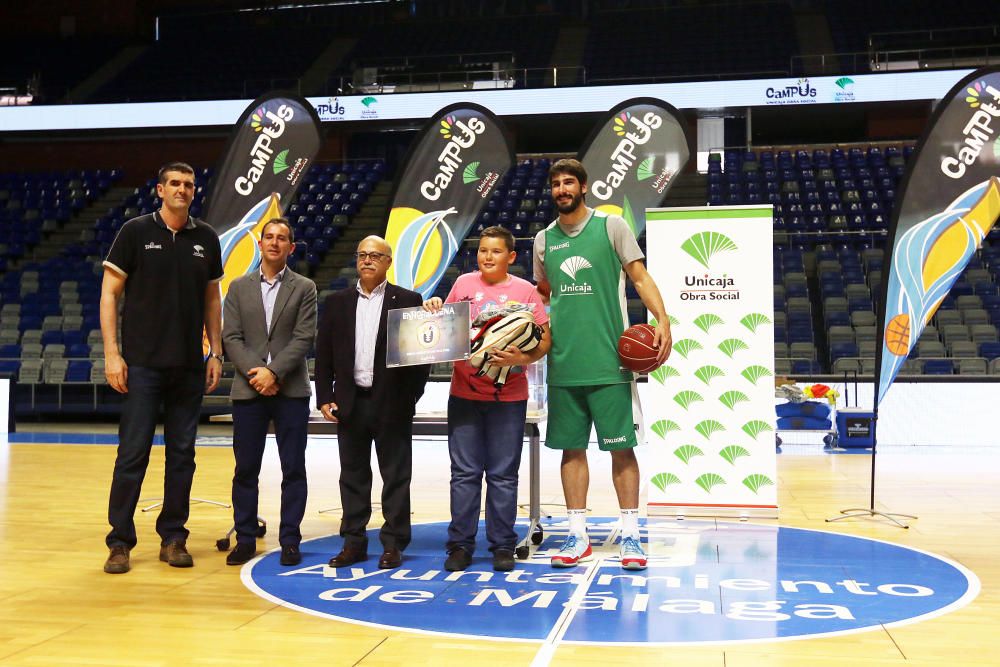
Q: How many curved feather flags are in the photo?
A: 4